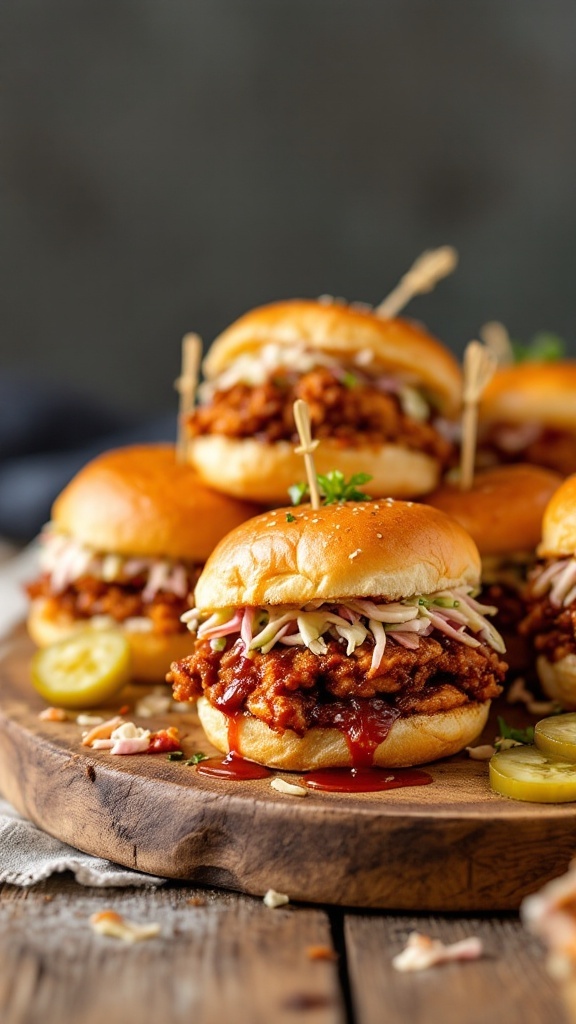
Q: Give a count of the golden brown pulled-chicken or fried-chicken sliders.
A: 6